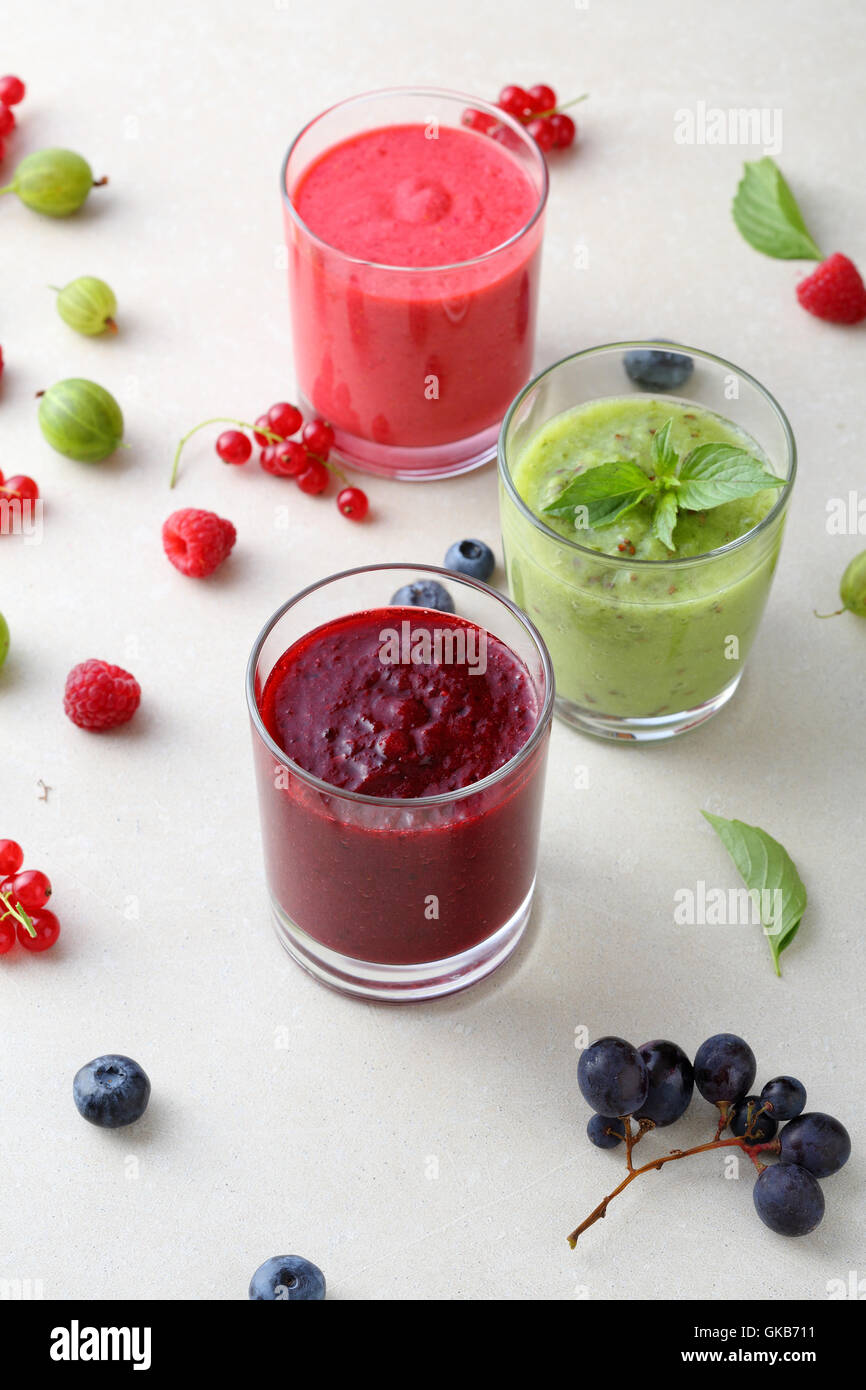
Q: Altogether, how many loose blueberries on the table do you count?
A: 5